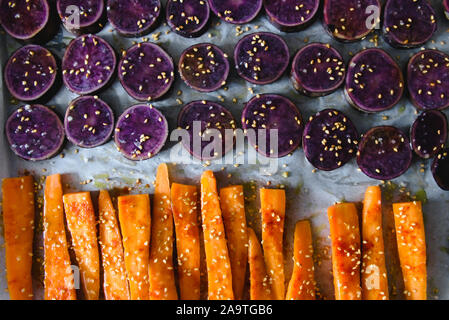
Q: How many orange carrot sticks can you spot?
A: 15